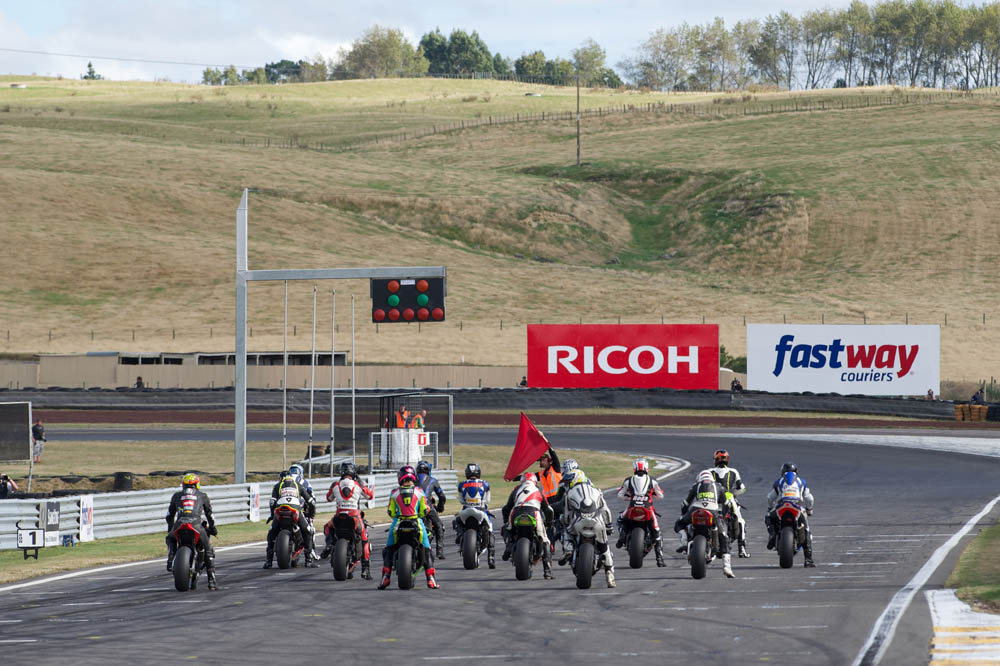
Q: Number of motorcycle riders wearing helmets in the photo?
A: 14